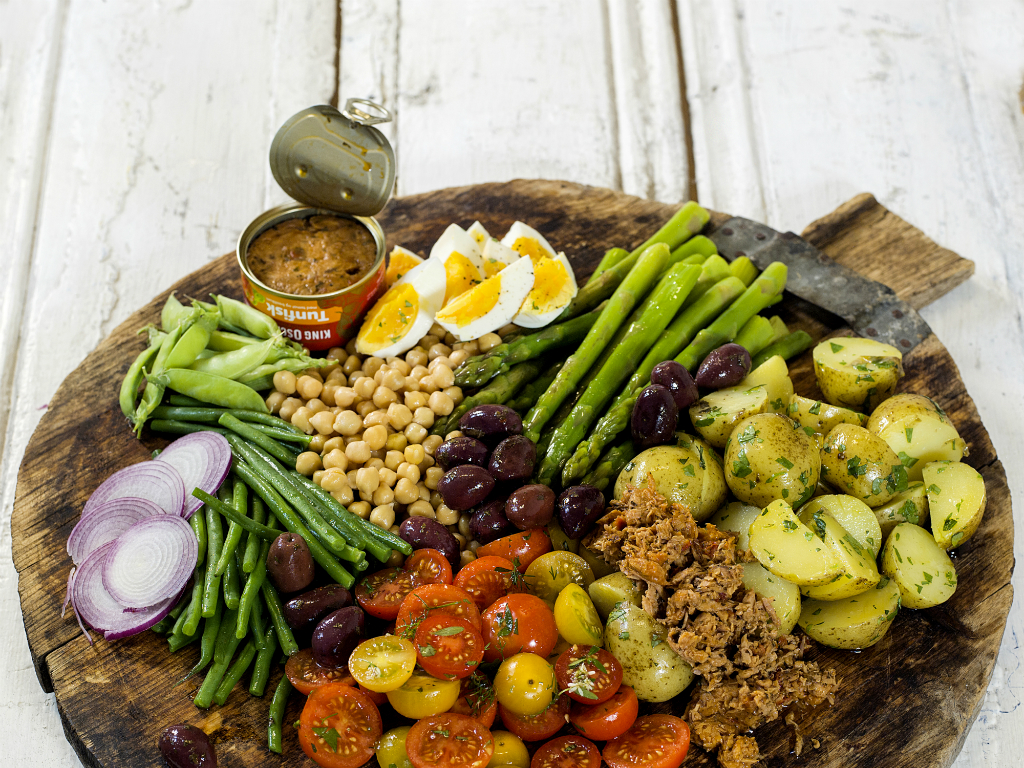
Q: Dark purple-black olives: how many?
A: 15